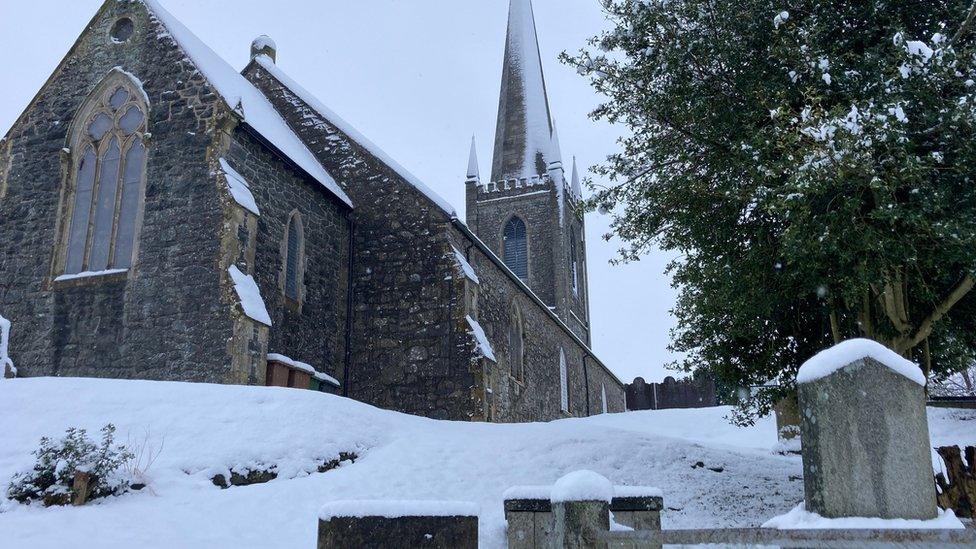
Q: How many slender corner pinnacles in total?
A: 3